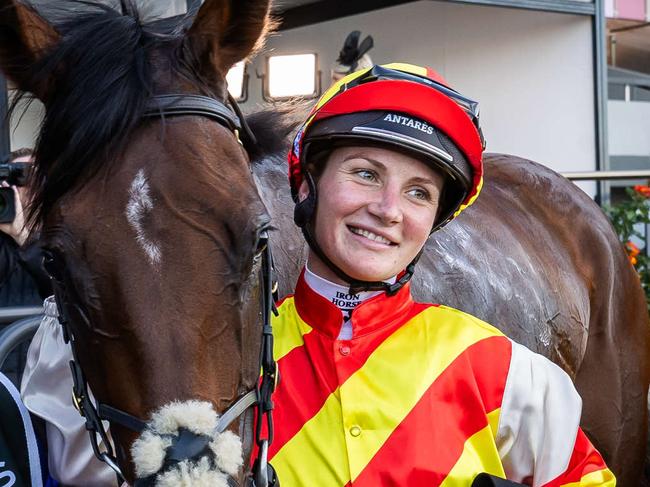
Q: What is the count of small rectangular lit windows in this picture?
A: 2